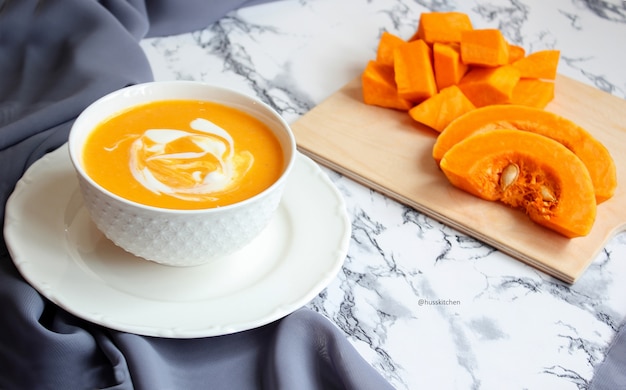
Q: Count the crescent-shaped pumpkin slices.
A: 2